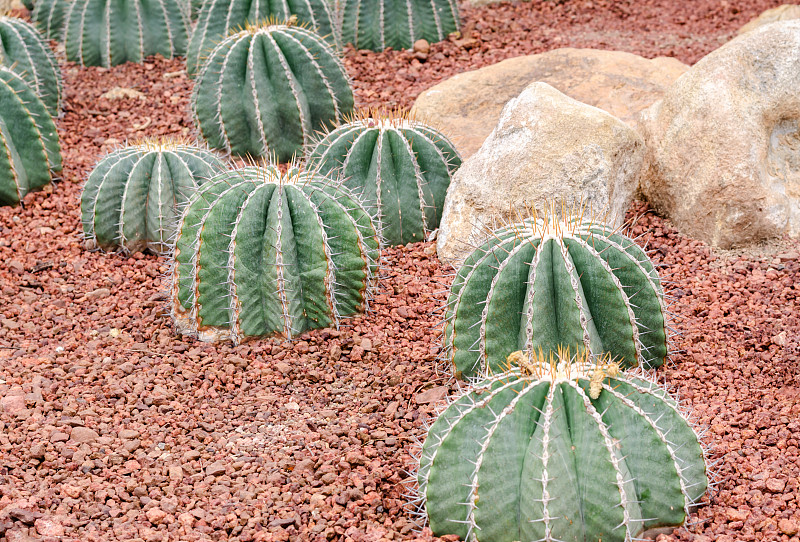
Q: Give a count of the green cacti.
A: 12